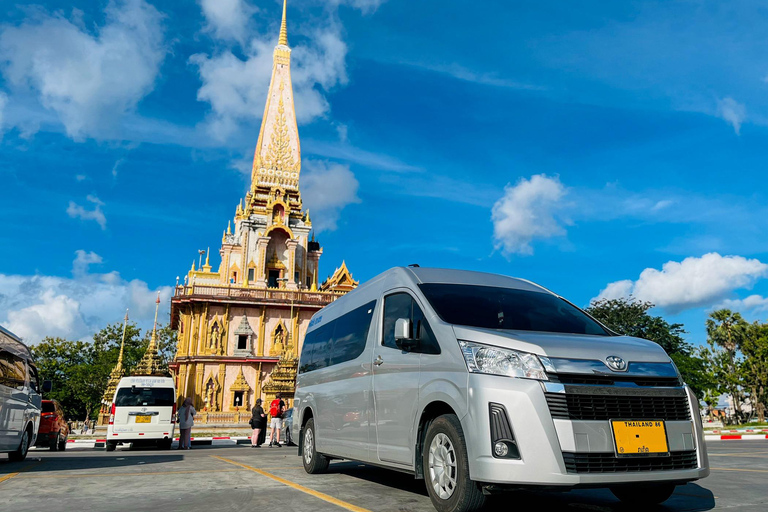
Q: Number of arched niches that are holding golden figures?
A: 3